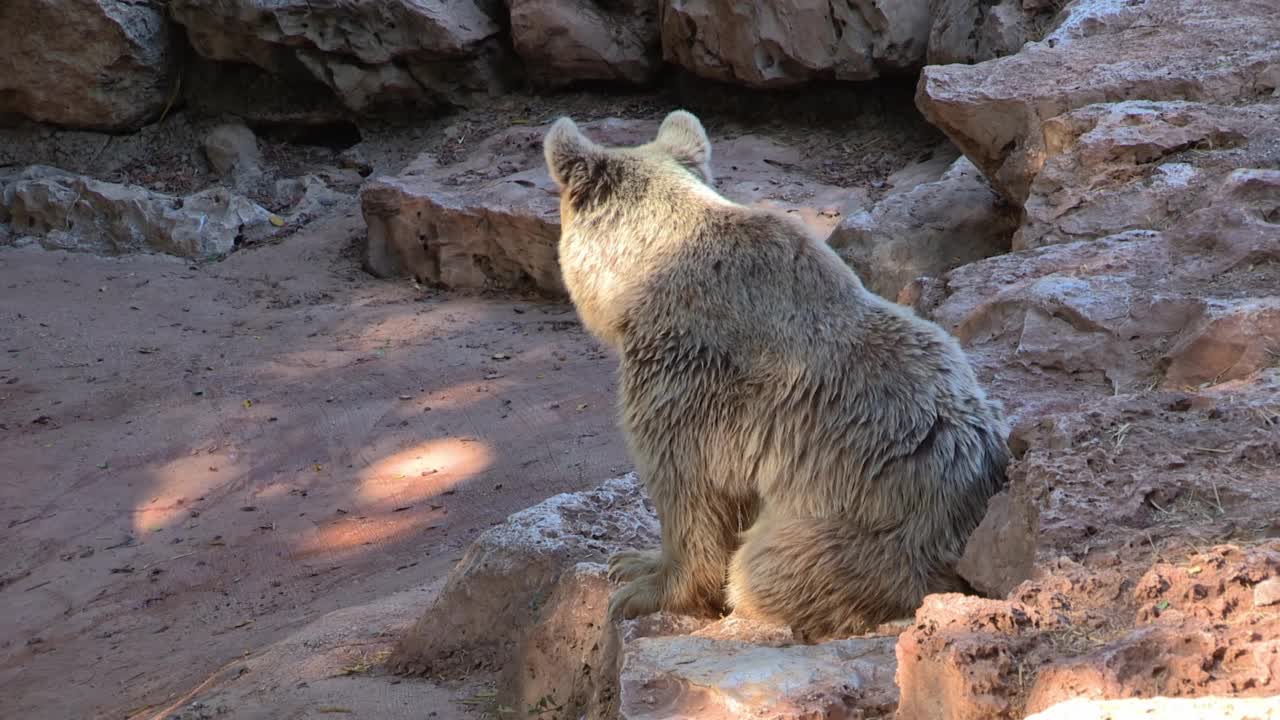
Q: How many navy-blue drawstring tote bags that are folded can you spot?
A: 0